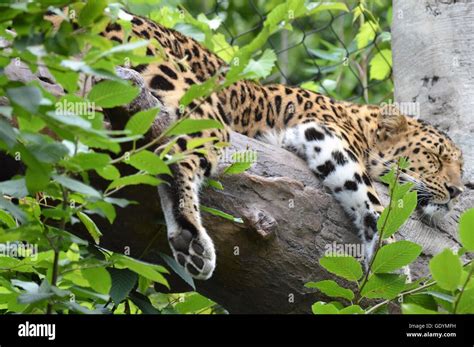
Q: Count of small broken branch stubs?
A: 1